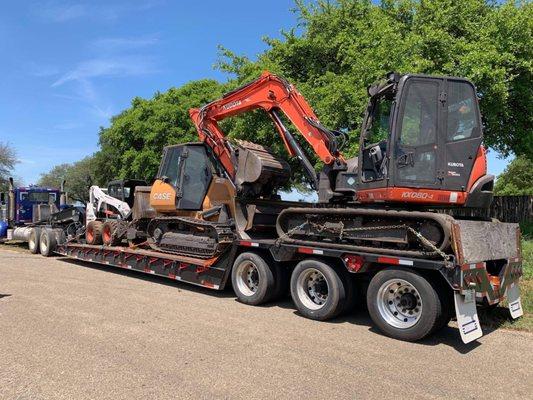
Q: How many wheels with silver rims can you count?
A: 5